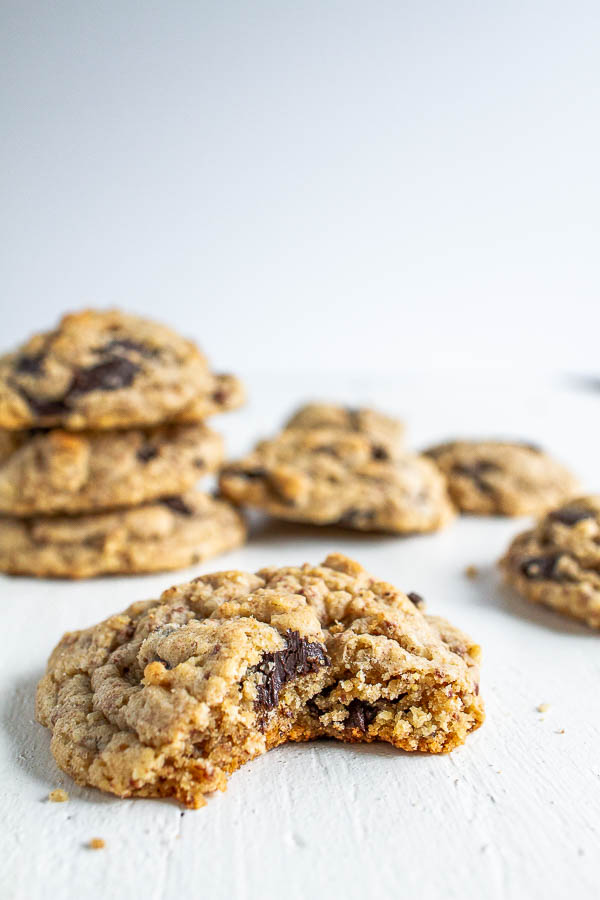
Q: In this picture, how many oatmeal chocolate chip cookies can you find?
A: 8